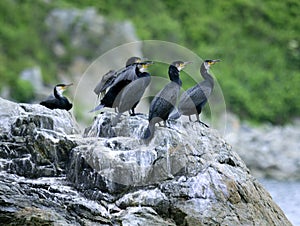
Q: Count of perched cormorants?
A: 5